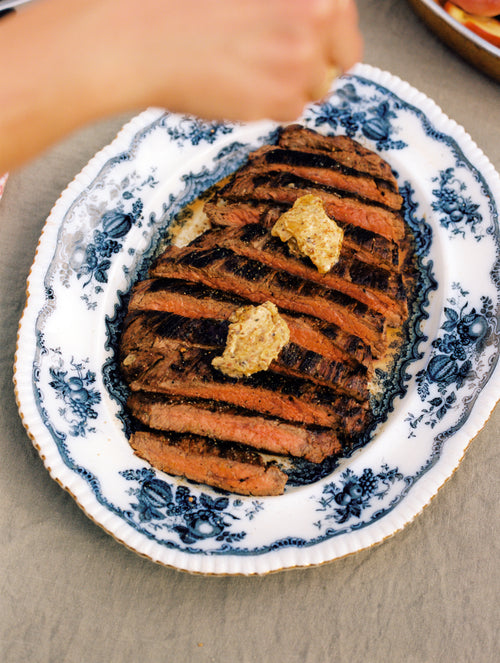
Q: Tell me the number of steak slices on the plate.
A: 11